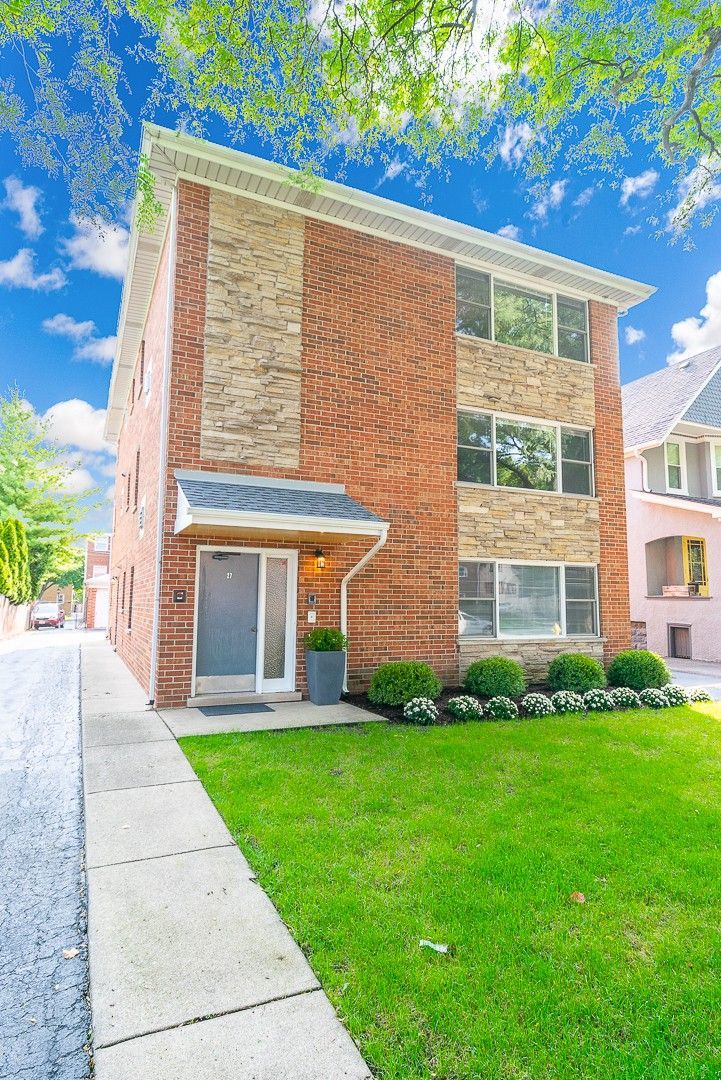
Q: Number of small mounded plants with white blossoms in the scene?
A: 10